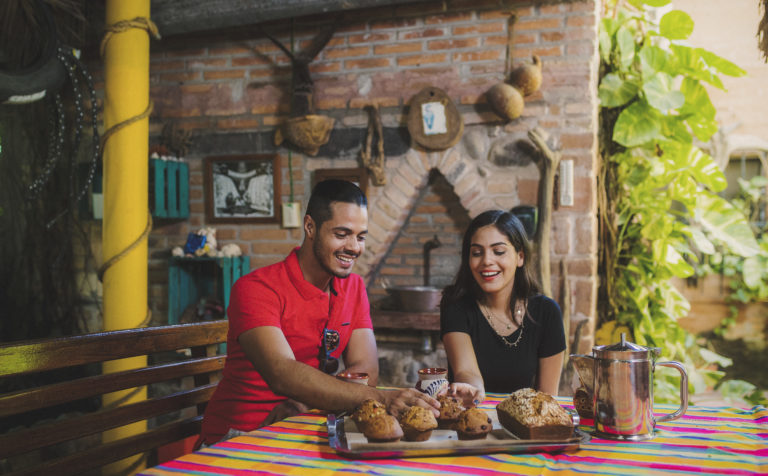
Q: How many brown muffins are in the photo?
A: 5